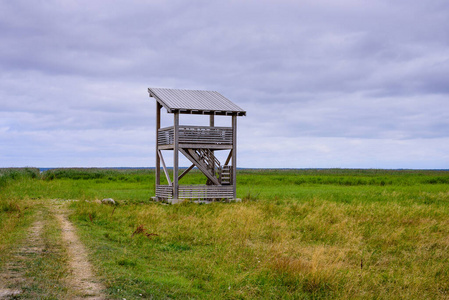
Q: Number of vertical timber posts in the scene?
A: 4